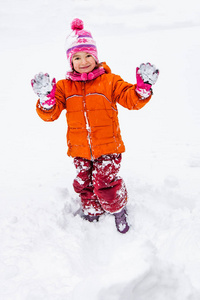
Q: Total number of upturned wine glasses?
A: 0